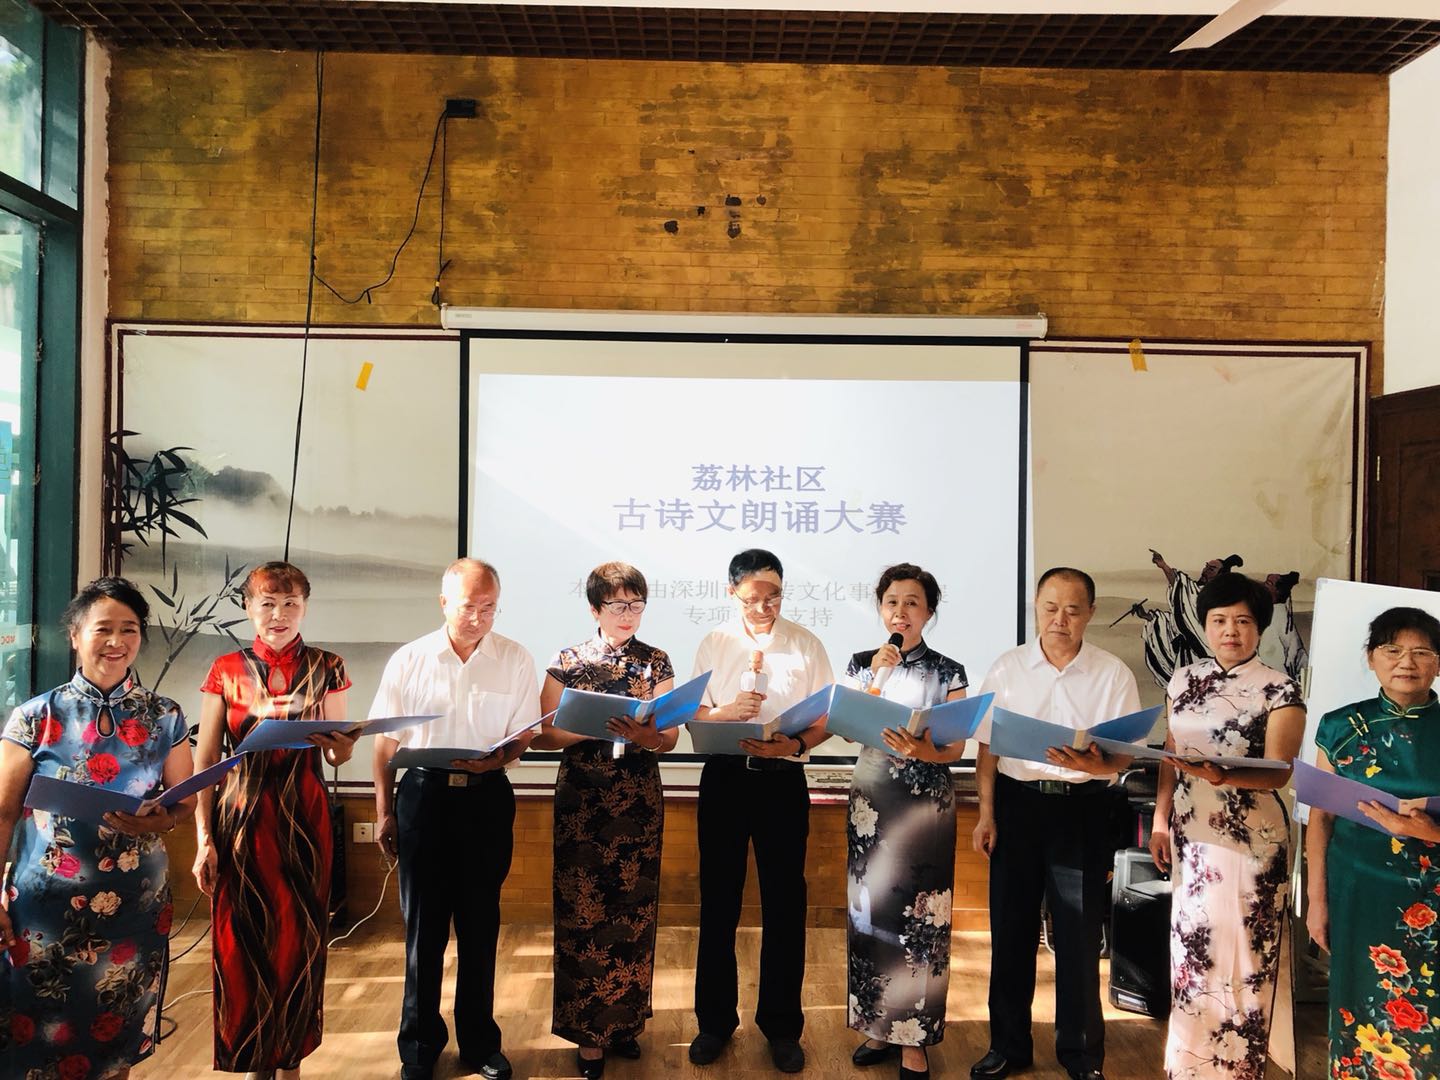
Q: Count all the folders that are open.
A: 9